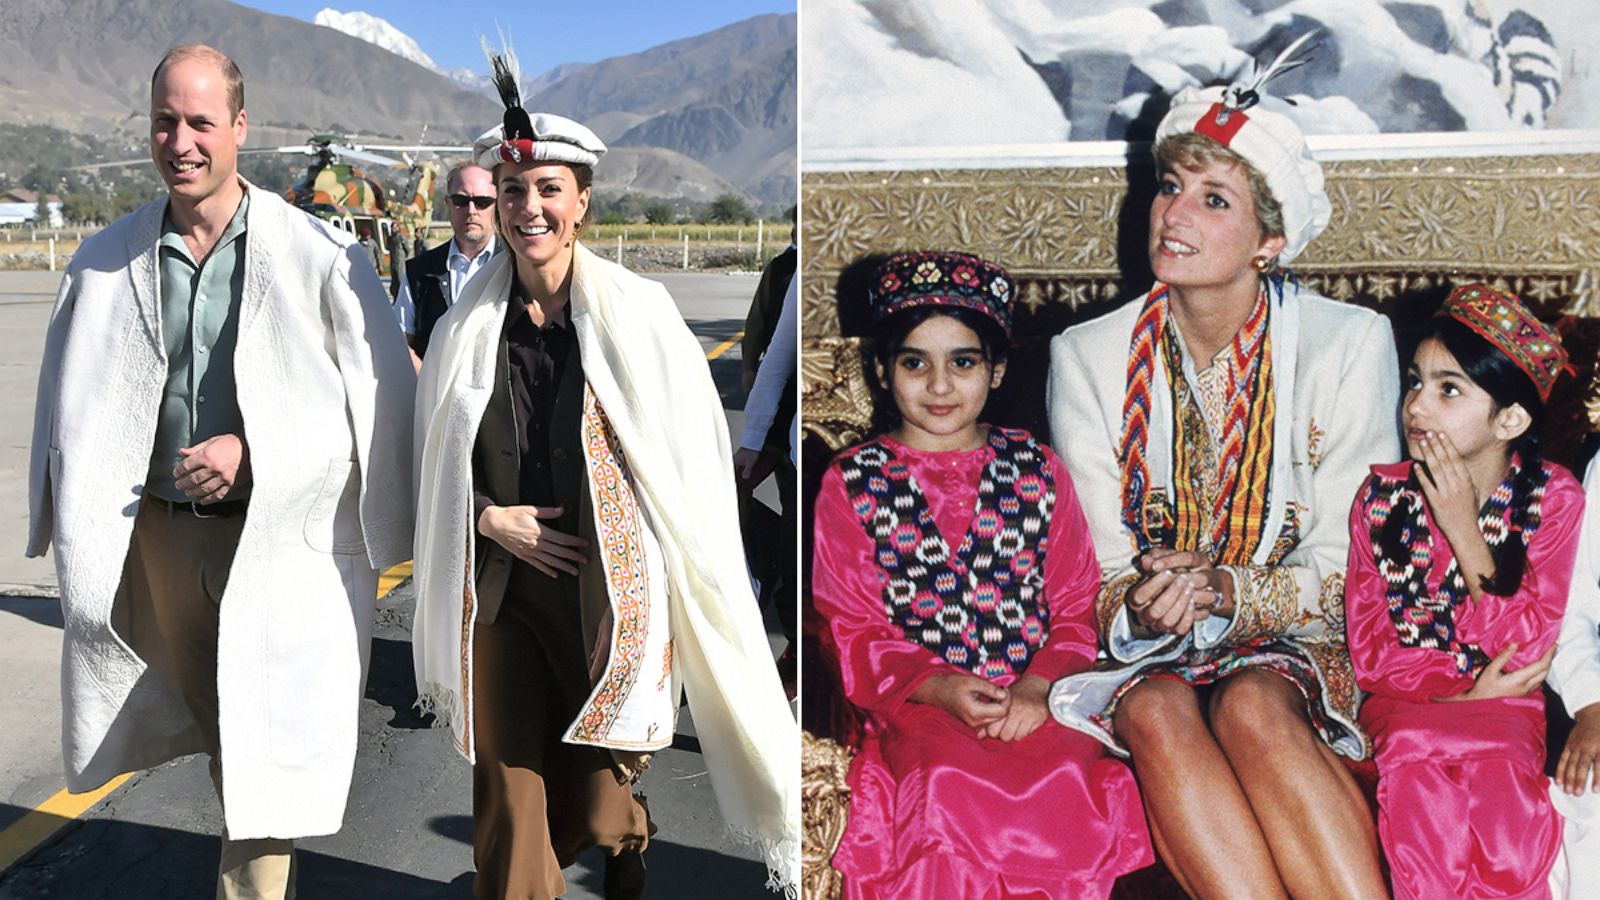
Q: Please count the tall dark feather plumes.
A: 1